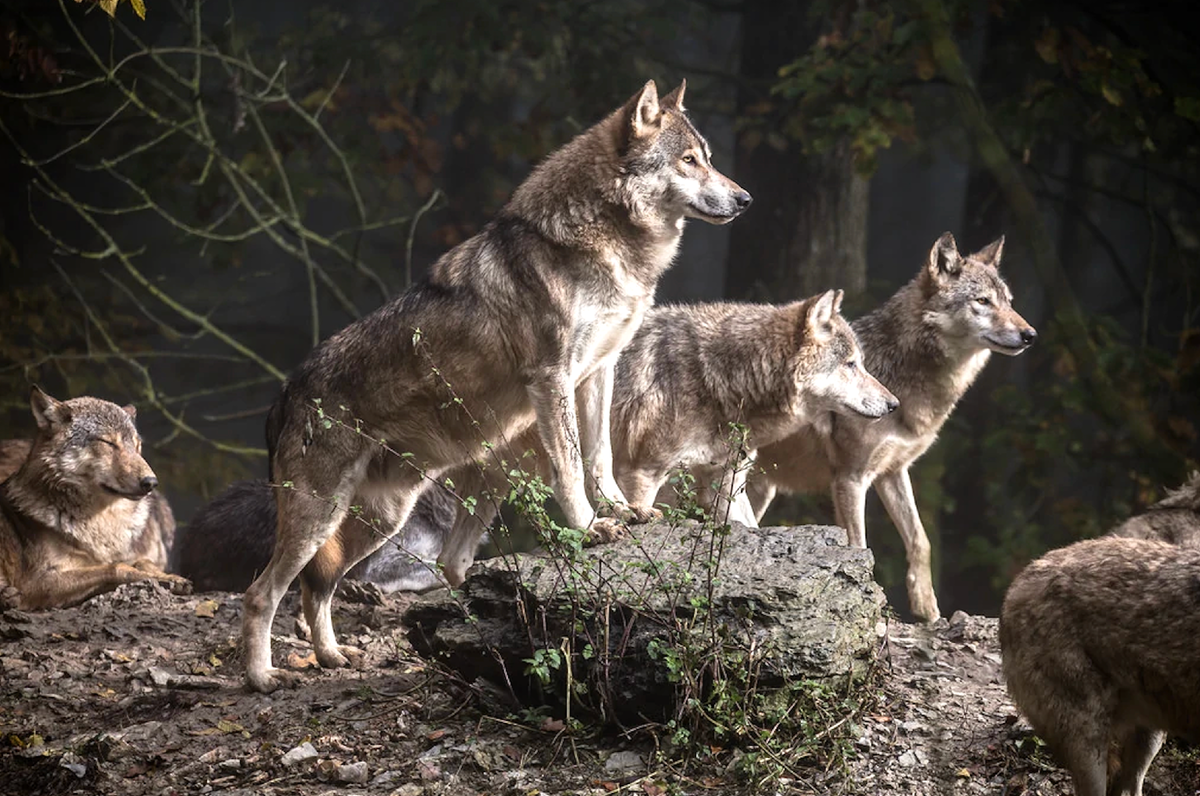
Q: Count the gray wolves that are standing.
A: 4